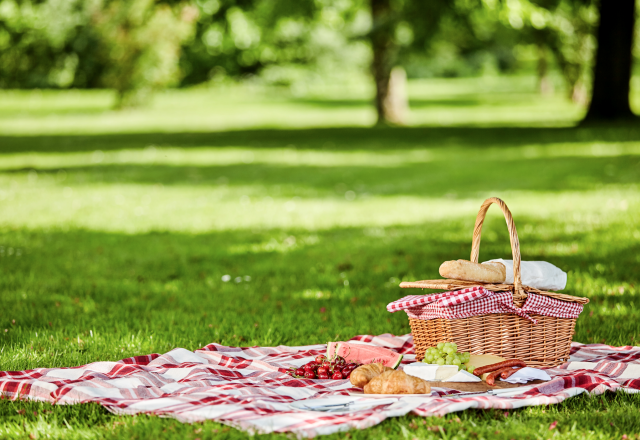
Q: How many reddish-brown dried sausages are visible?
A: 3